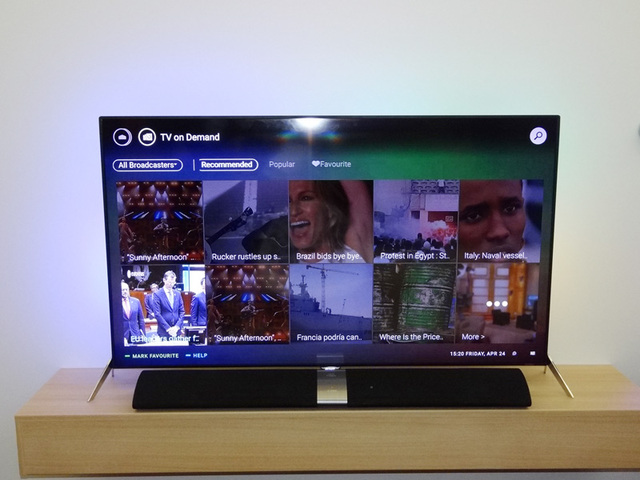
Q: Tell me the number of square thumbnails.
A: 10